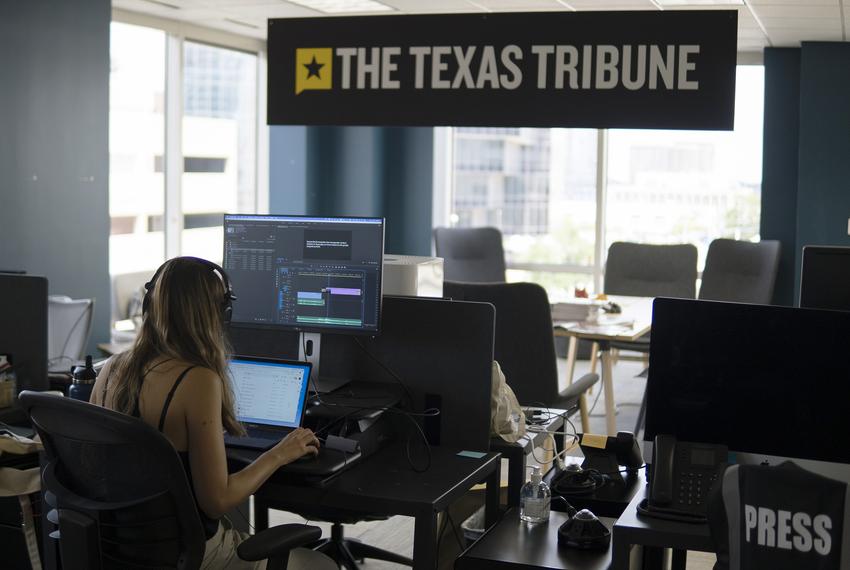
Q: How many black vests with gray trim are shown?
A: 1